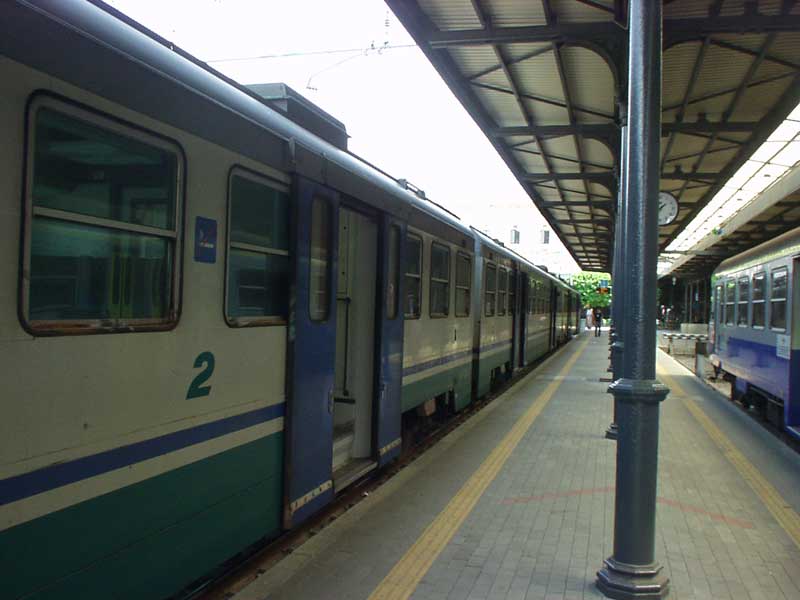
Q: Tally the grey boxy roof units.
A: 1